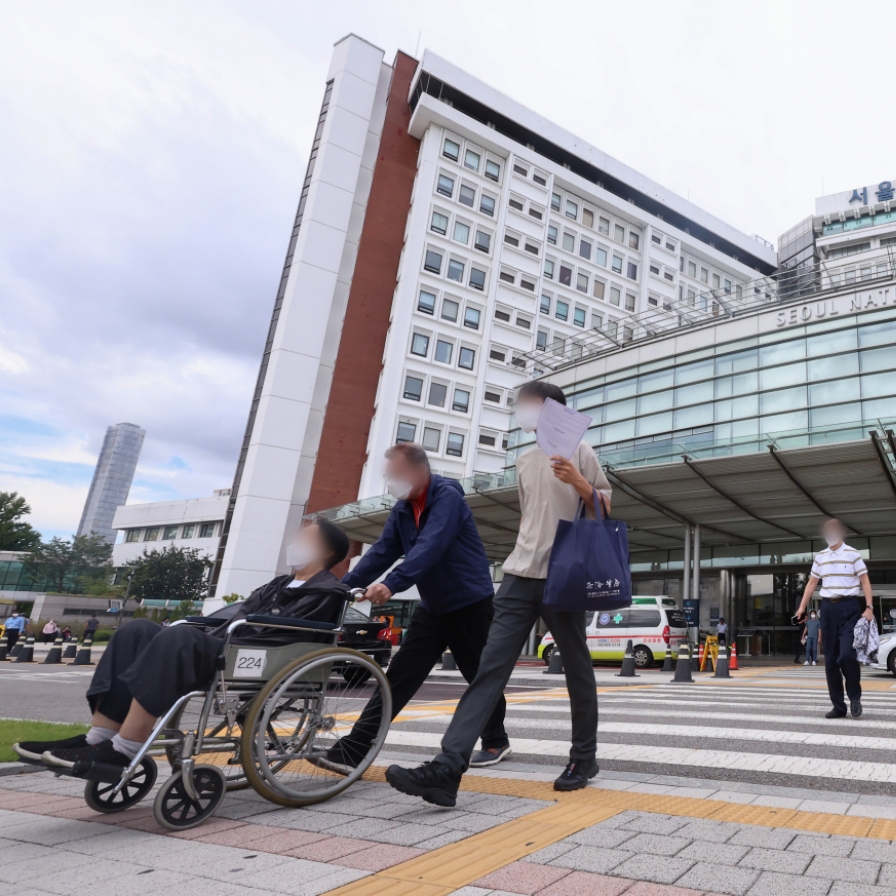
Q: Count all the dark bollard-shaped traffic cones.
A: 14